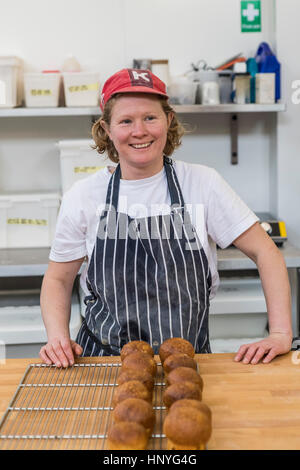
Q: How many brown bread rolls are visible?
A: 12